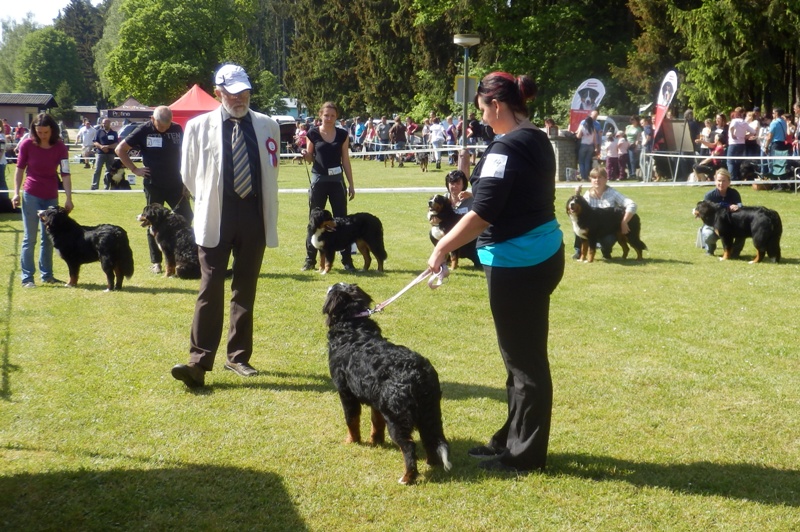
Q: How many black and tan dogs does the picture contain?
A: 7